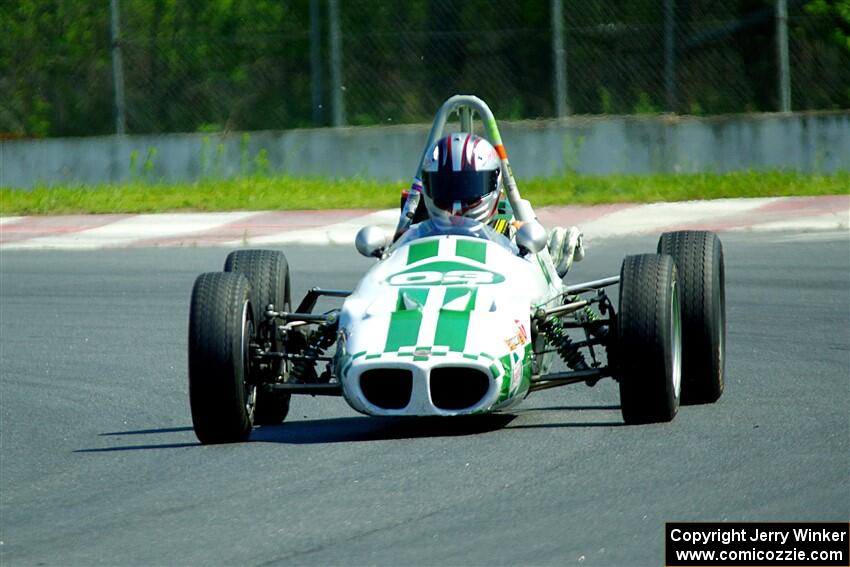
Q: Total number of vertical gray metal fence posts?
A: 6